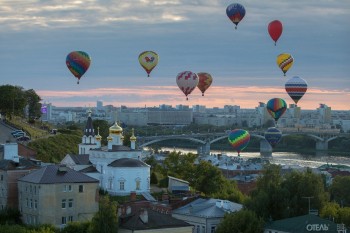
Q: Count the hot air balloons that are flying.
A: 11